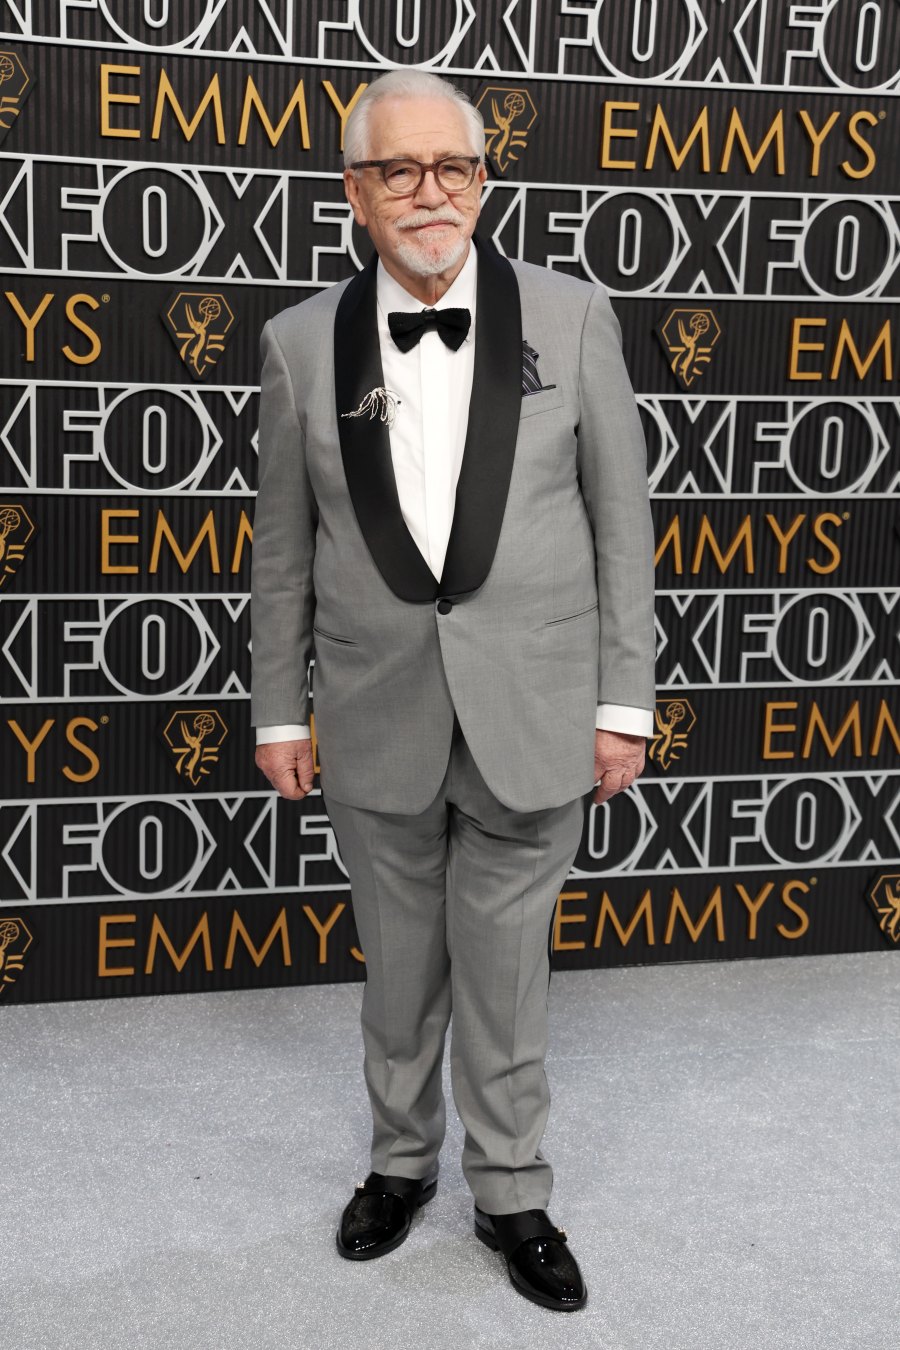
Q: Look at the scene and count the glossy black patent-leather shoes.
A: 2